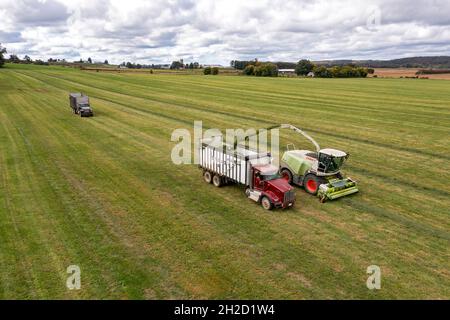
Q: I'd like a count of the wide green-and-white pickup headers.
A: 1